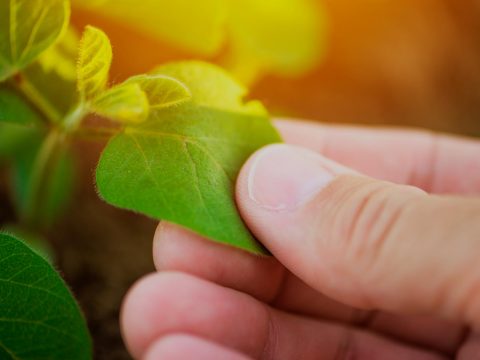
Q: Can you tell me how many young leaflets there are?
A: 3